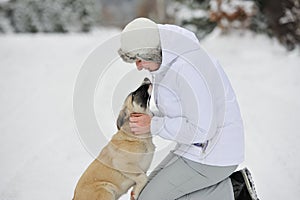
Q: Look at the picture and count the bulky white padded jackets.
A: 1